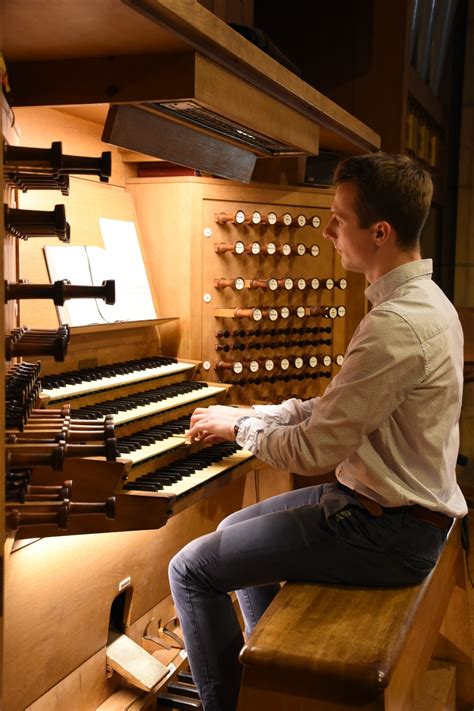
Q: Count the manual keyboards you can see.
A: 4